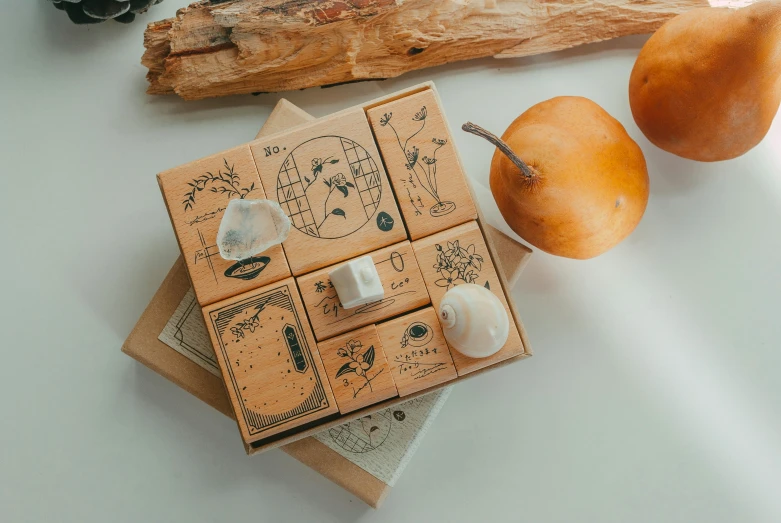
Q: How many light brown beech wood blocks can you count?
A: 8